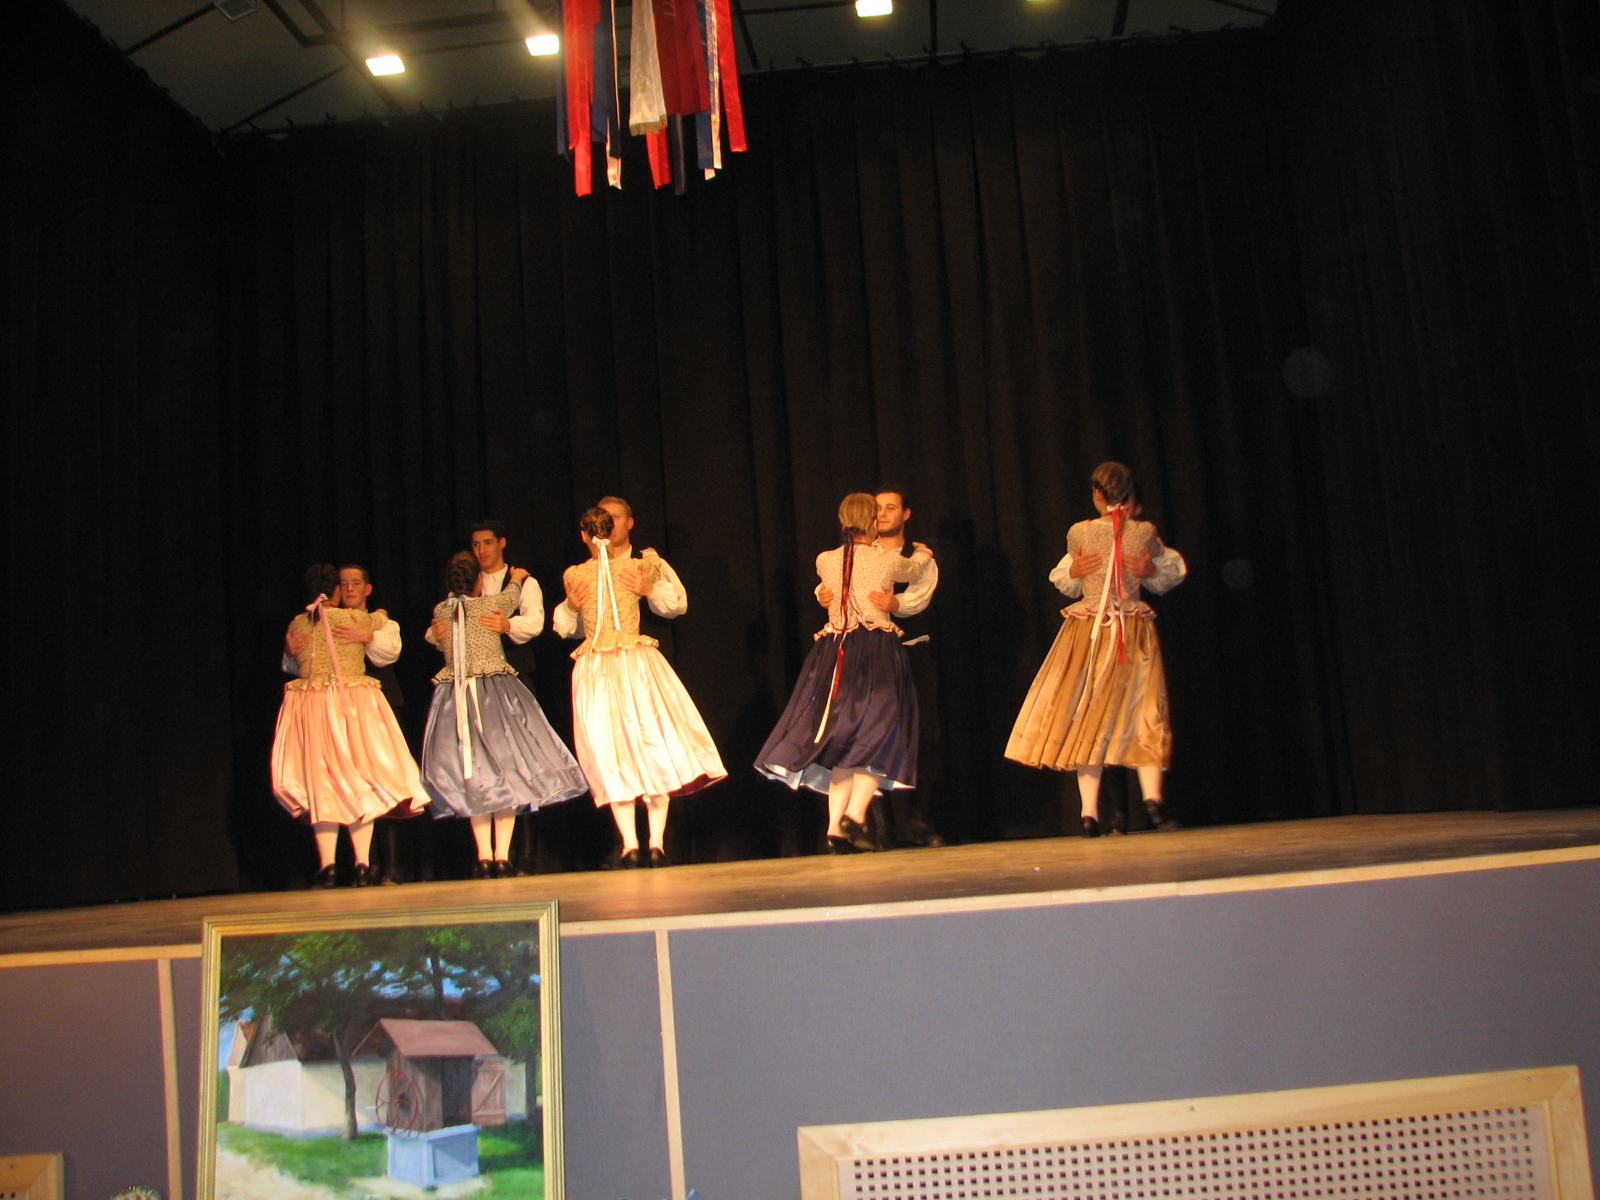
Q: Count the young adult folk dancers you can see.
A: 10